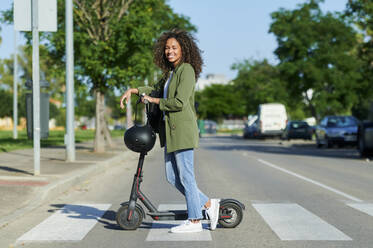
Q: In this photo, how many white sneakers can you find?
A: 2